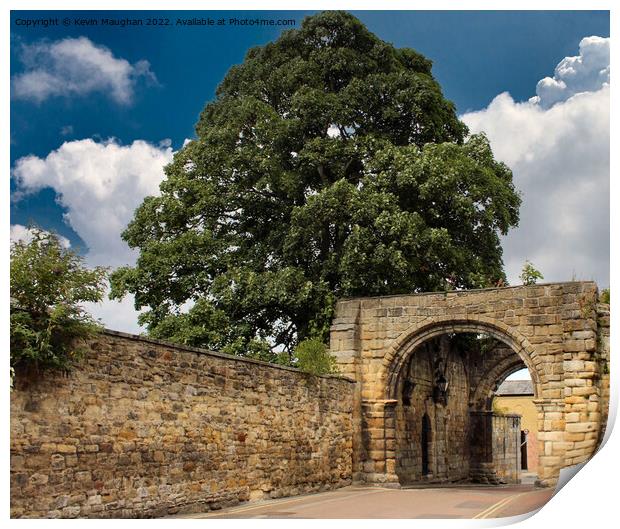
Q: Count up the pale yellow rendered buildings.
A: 1